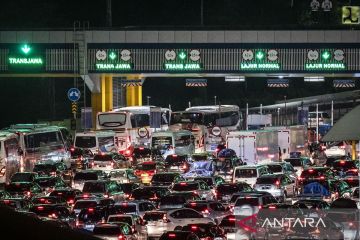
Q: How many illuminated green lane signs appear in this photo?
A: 5